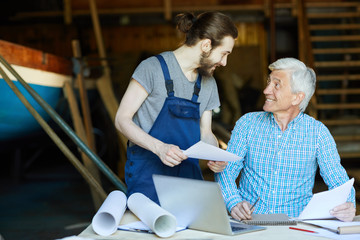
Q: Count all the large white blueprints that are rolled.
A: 2